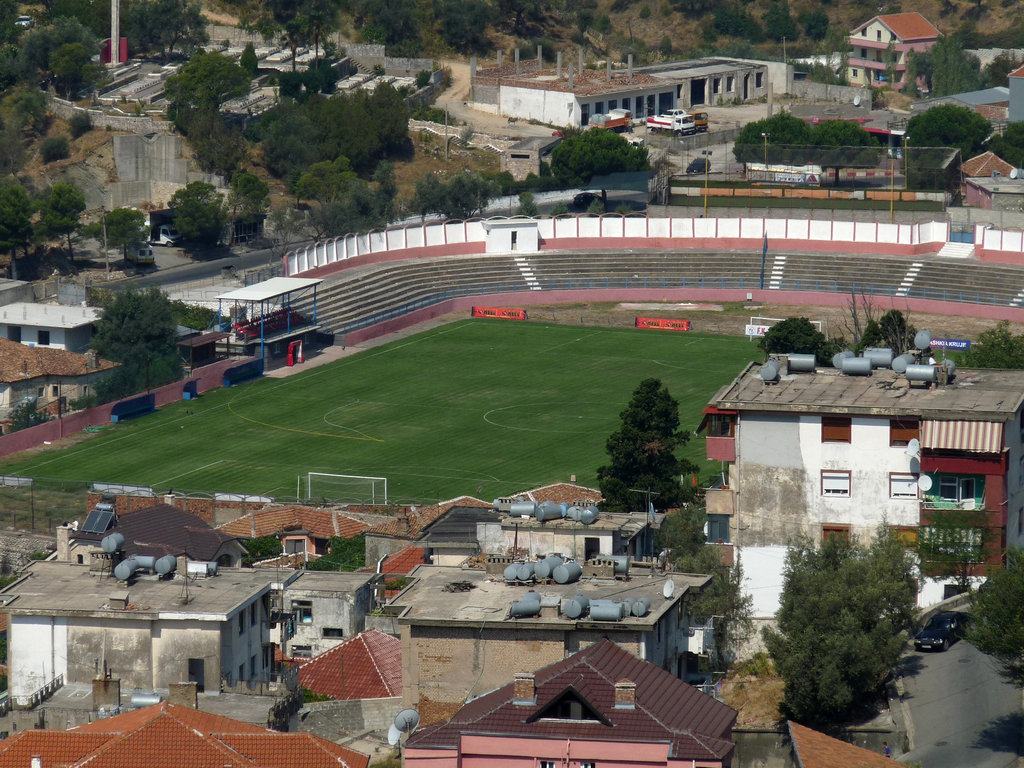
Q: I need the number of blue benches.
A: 3